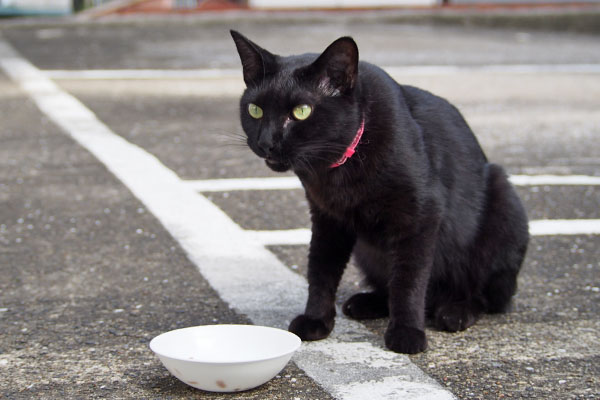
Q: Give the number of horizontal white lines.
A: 3